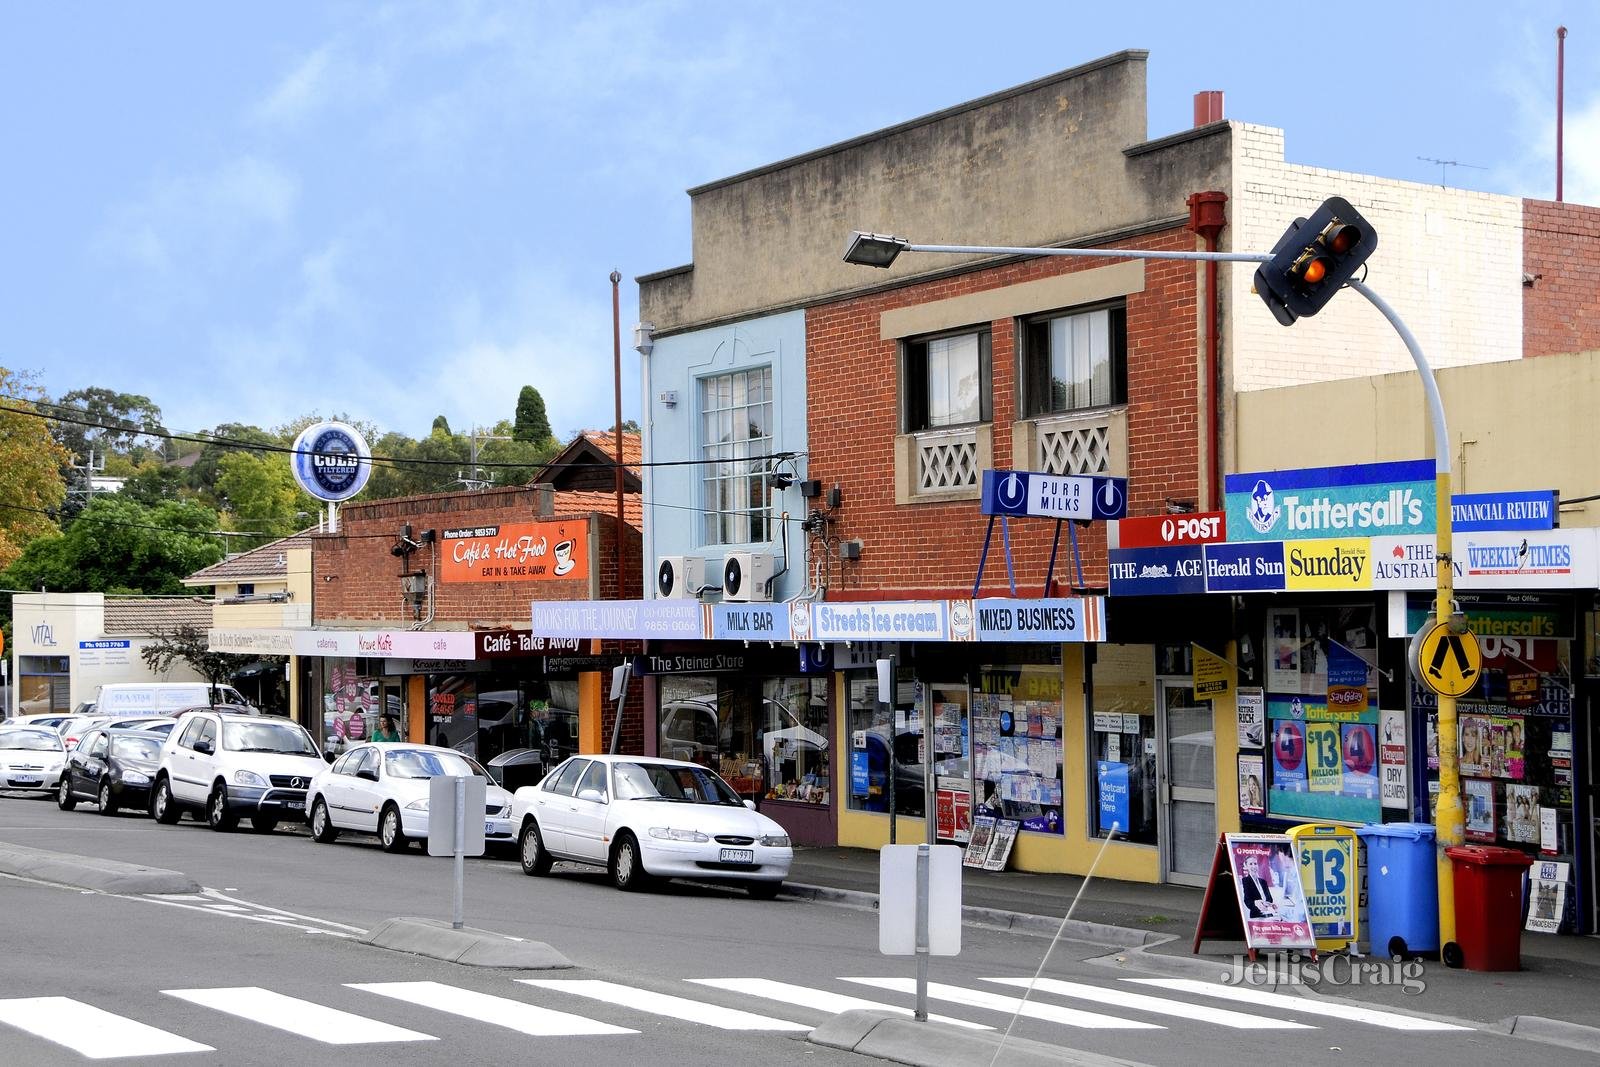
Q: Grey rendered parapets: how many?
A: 1